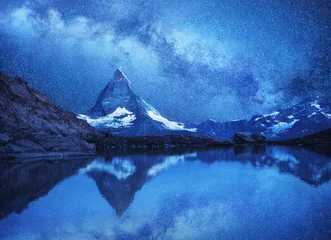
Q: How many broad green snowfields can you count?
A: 0